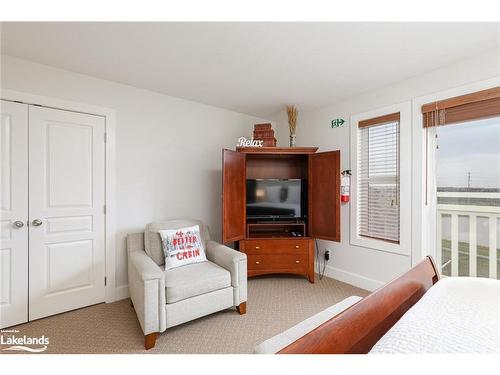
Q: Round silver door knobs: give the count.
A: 2